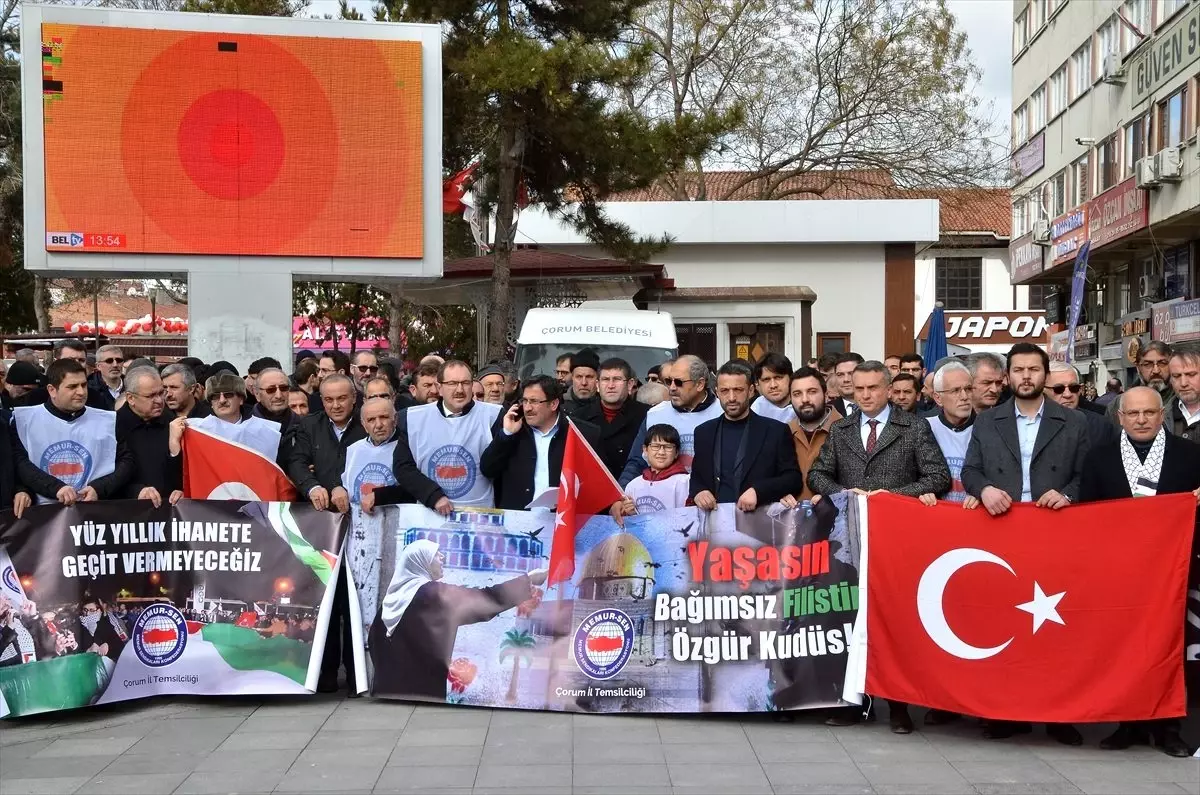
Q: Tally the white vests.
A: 8